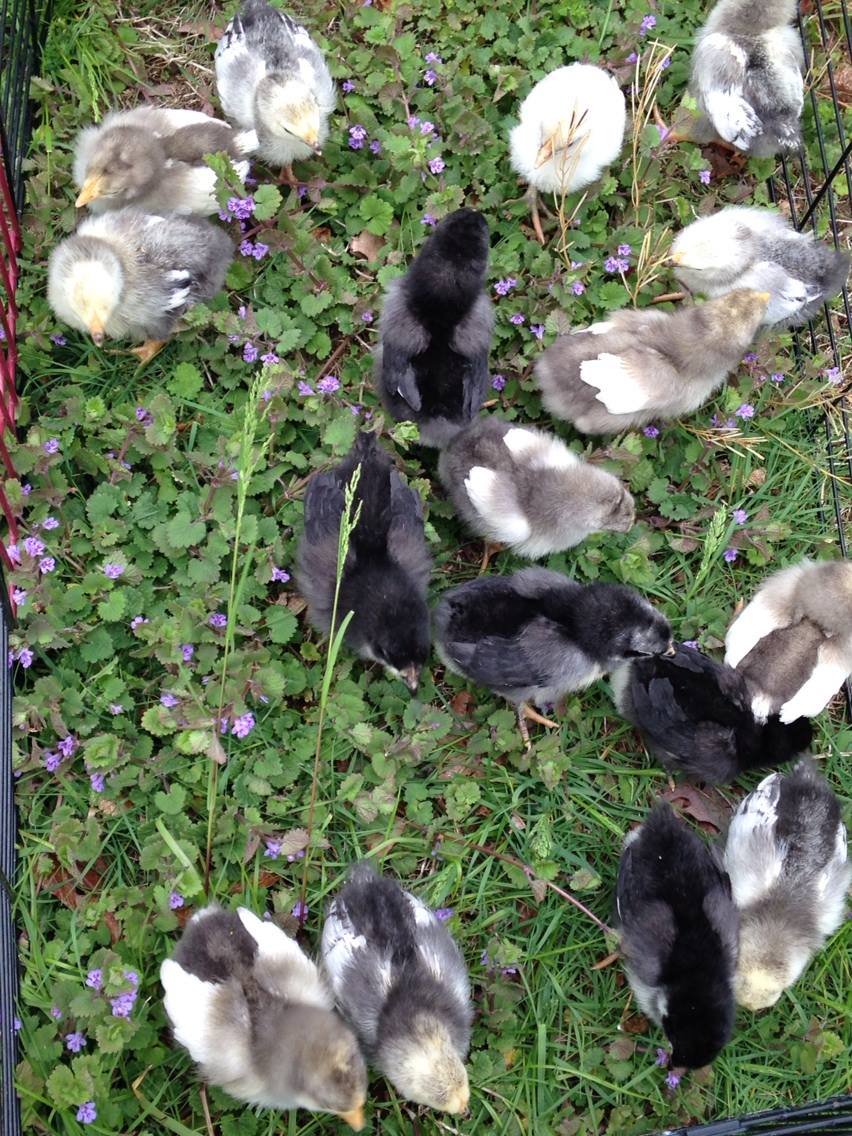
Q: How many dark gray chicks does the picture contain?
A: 5